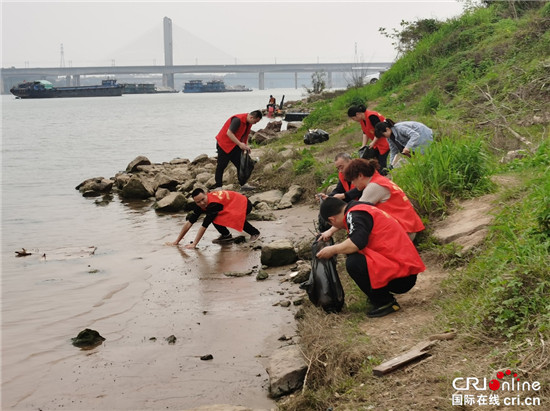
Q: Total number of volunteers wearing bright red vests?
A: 6